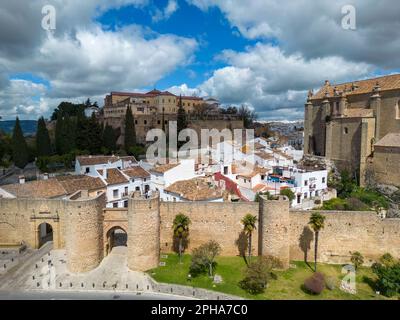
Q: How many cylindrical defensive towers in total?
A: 3